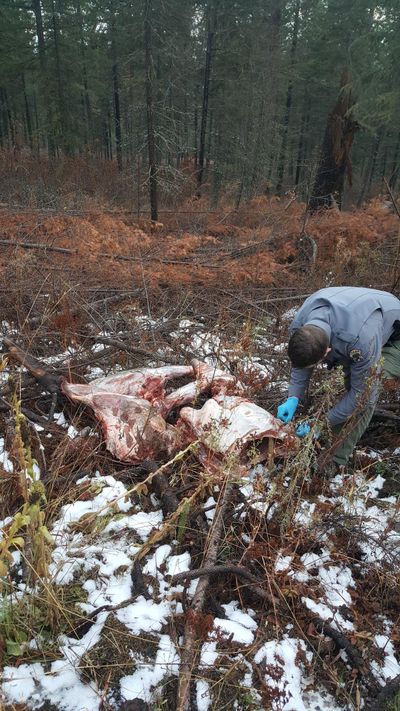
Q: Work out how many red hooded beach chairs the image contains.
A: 0